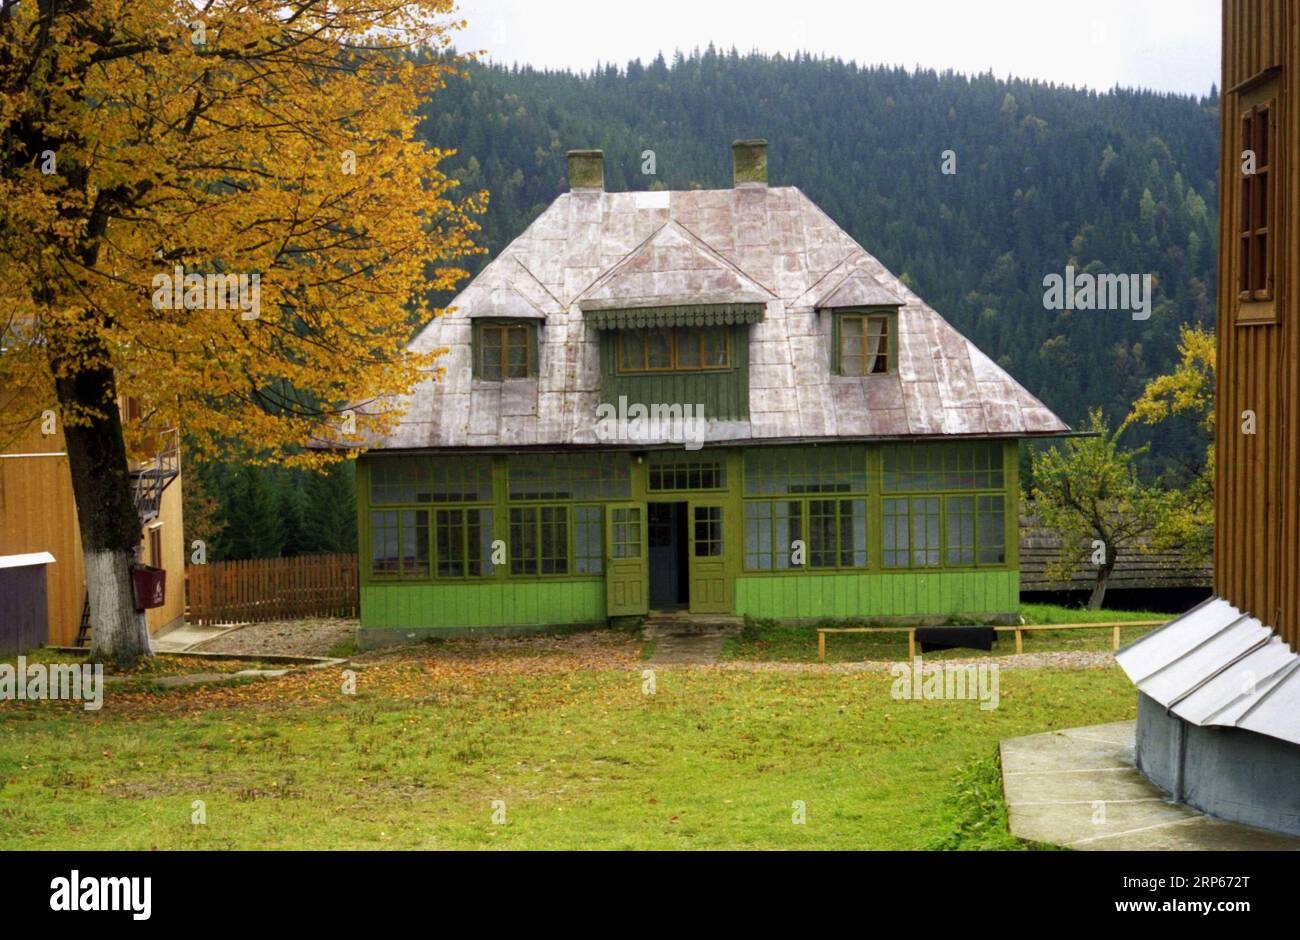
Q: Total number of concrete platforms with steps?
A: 1